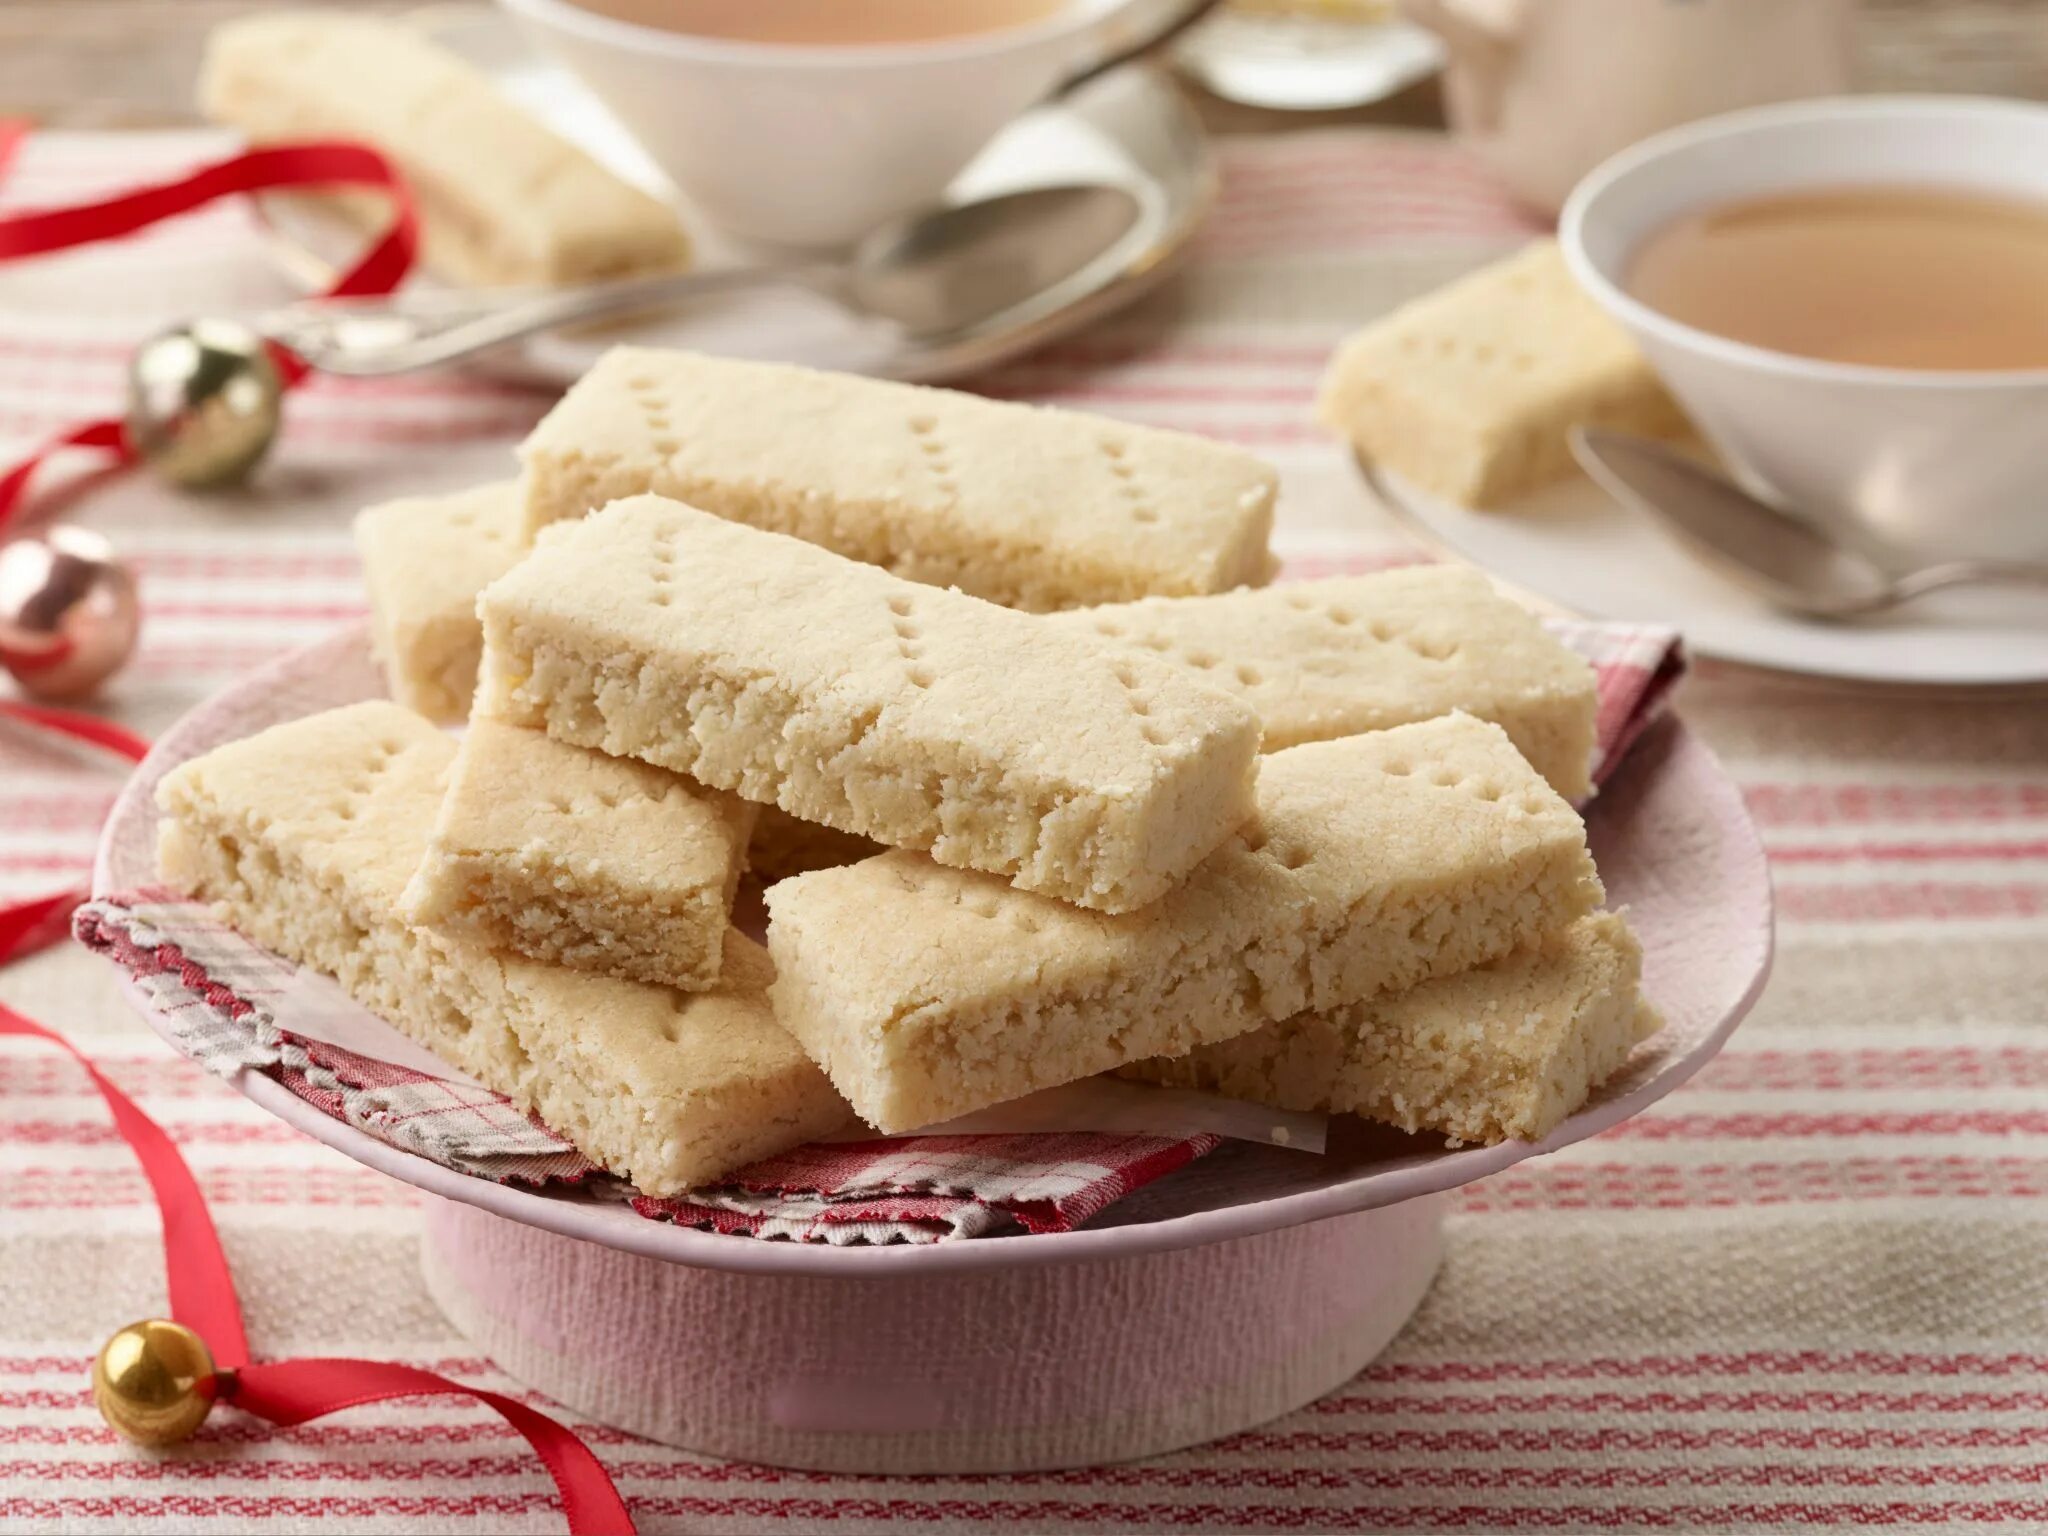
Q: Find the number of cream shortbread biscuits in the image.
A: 10